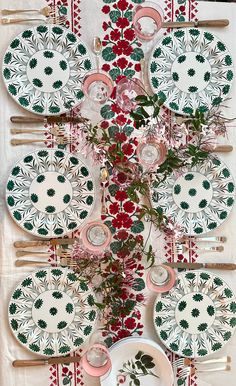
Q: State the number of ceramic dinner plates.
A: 6